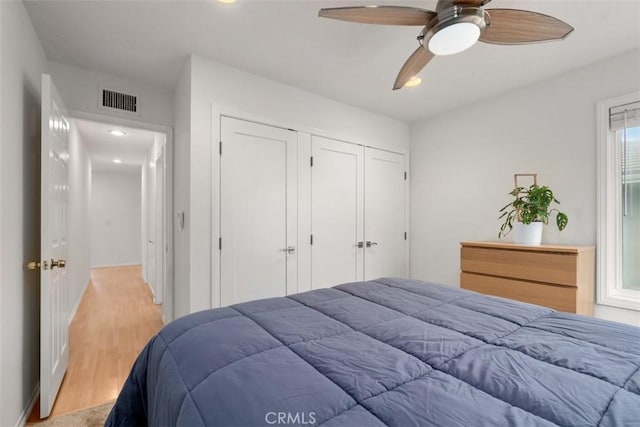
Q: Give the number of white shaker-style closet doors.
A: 3